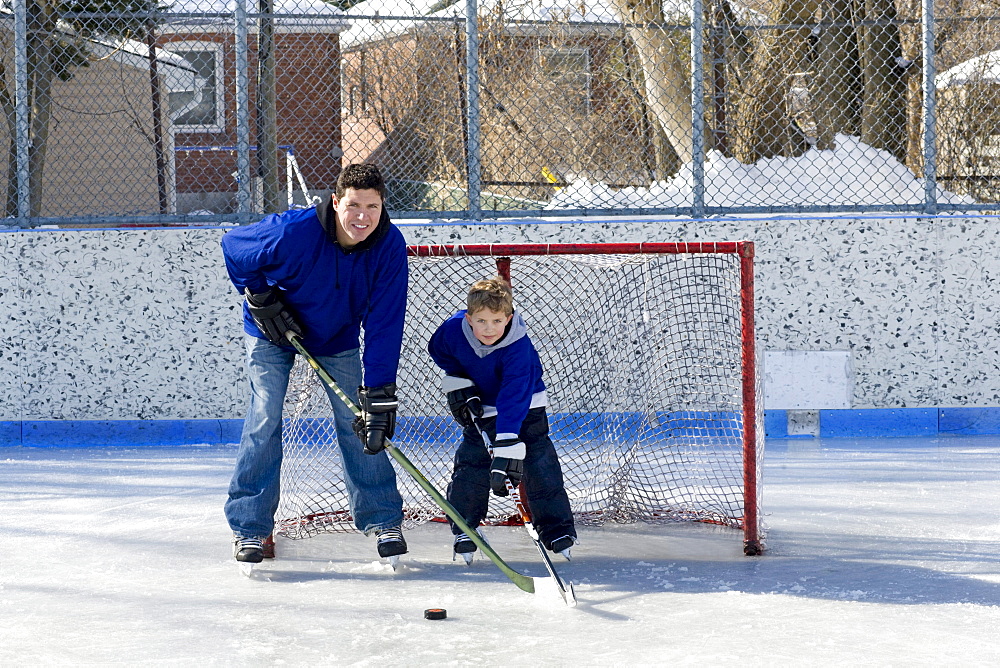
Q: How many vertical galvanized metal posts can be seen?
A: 5